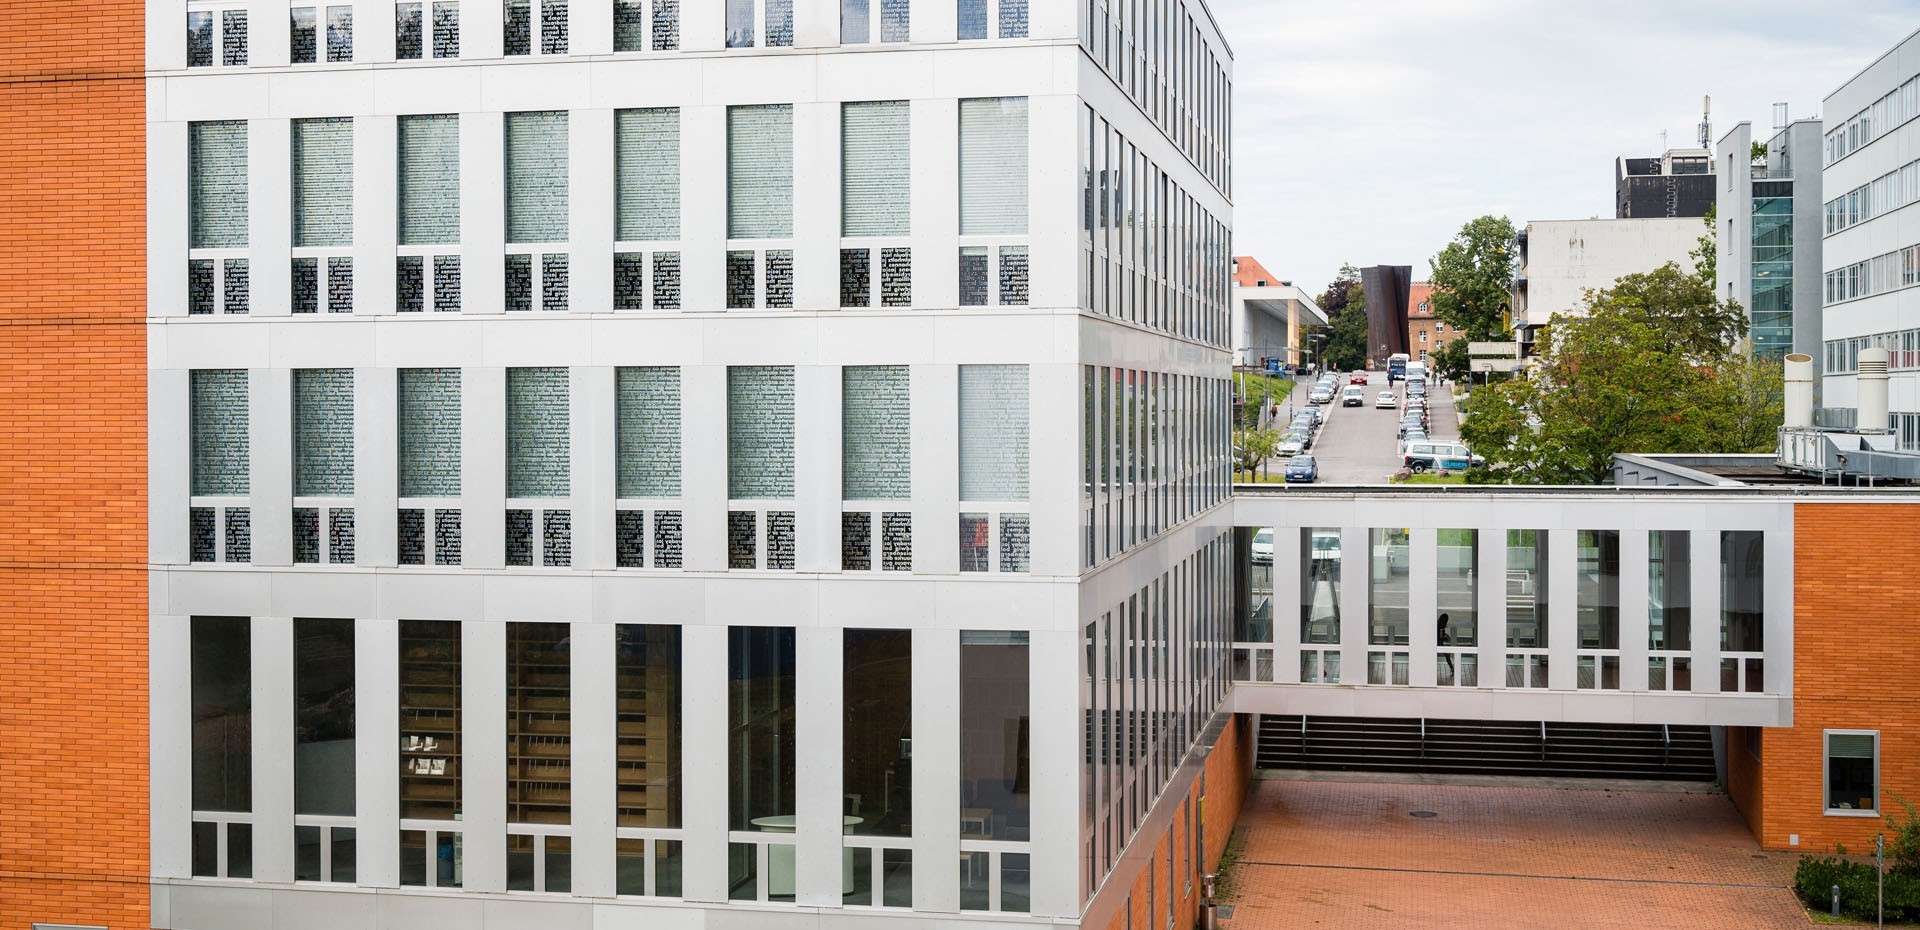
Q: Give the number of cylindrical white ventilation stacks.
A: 2